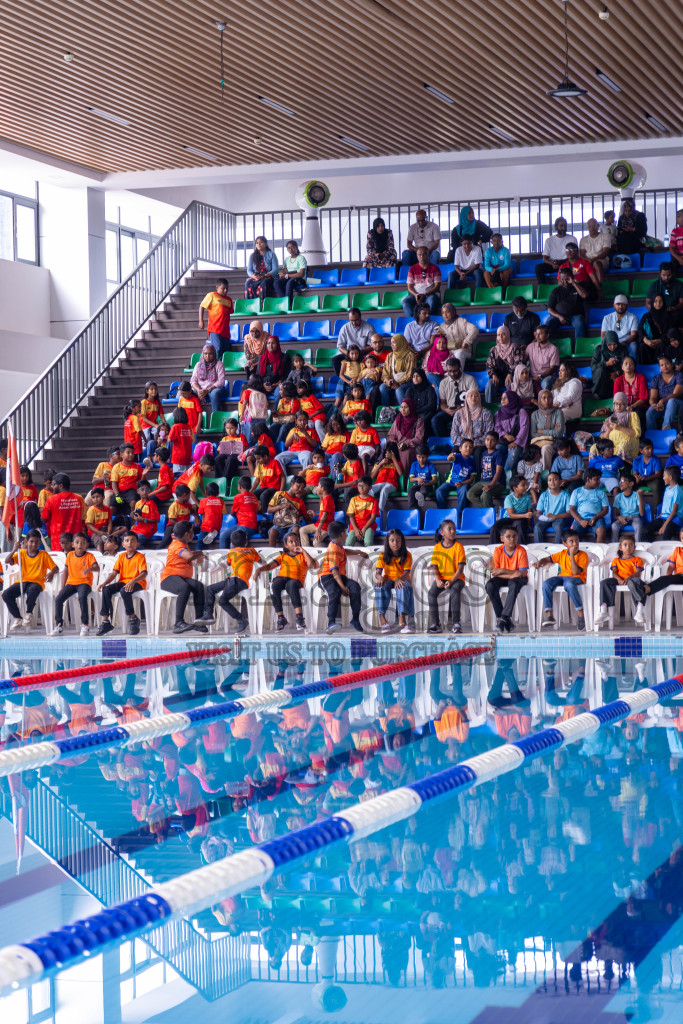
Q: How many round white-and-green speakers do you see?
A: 2